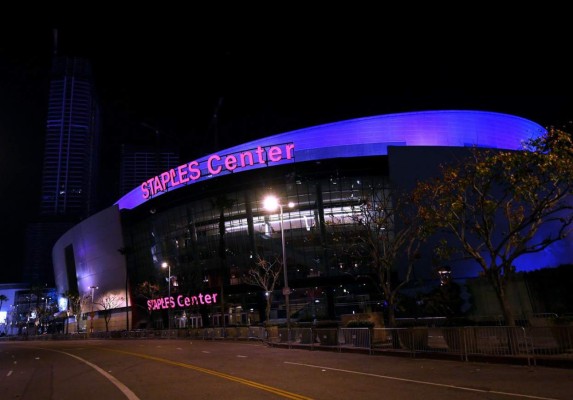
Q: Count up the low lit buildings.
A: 2